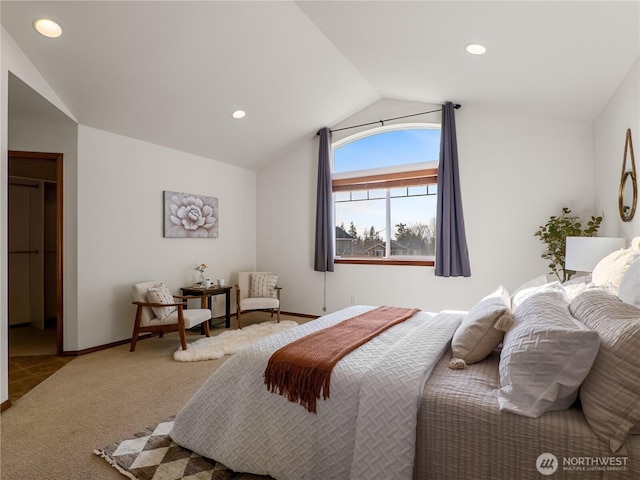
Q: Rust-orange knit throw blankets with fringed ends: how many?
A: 1